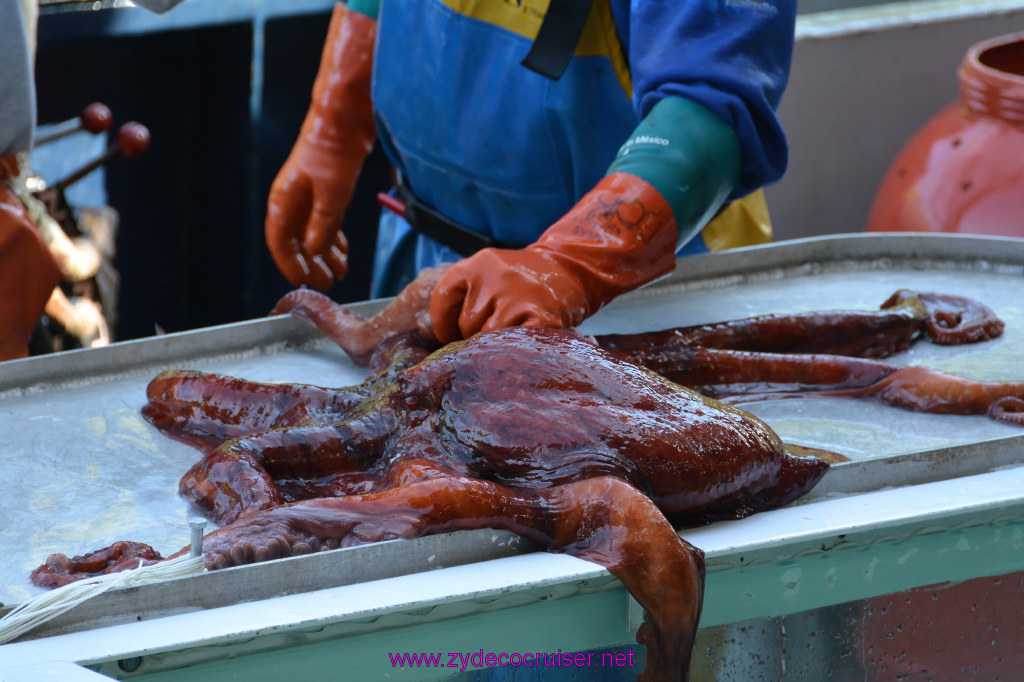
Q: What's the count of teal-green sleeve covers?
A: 2